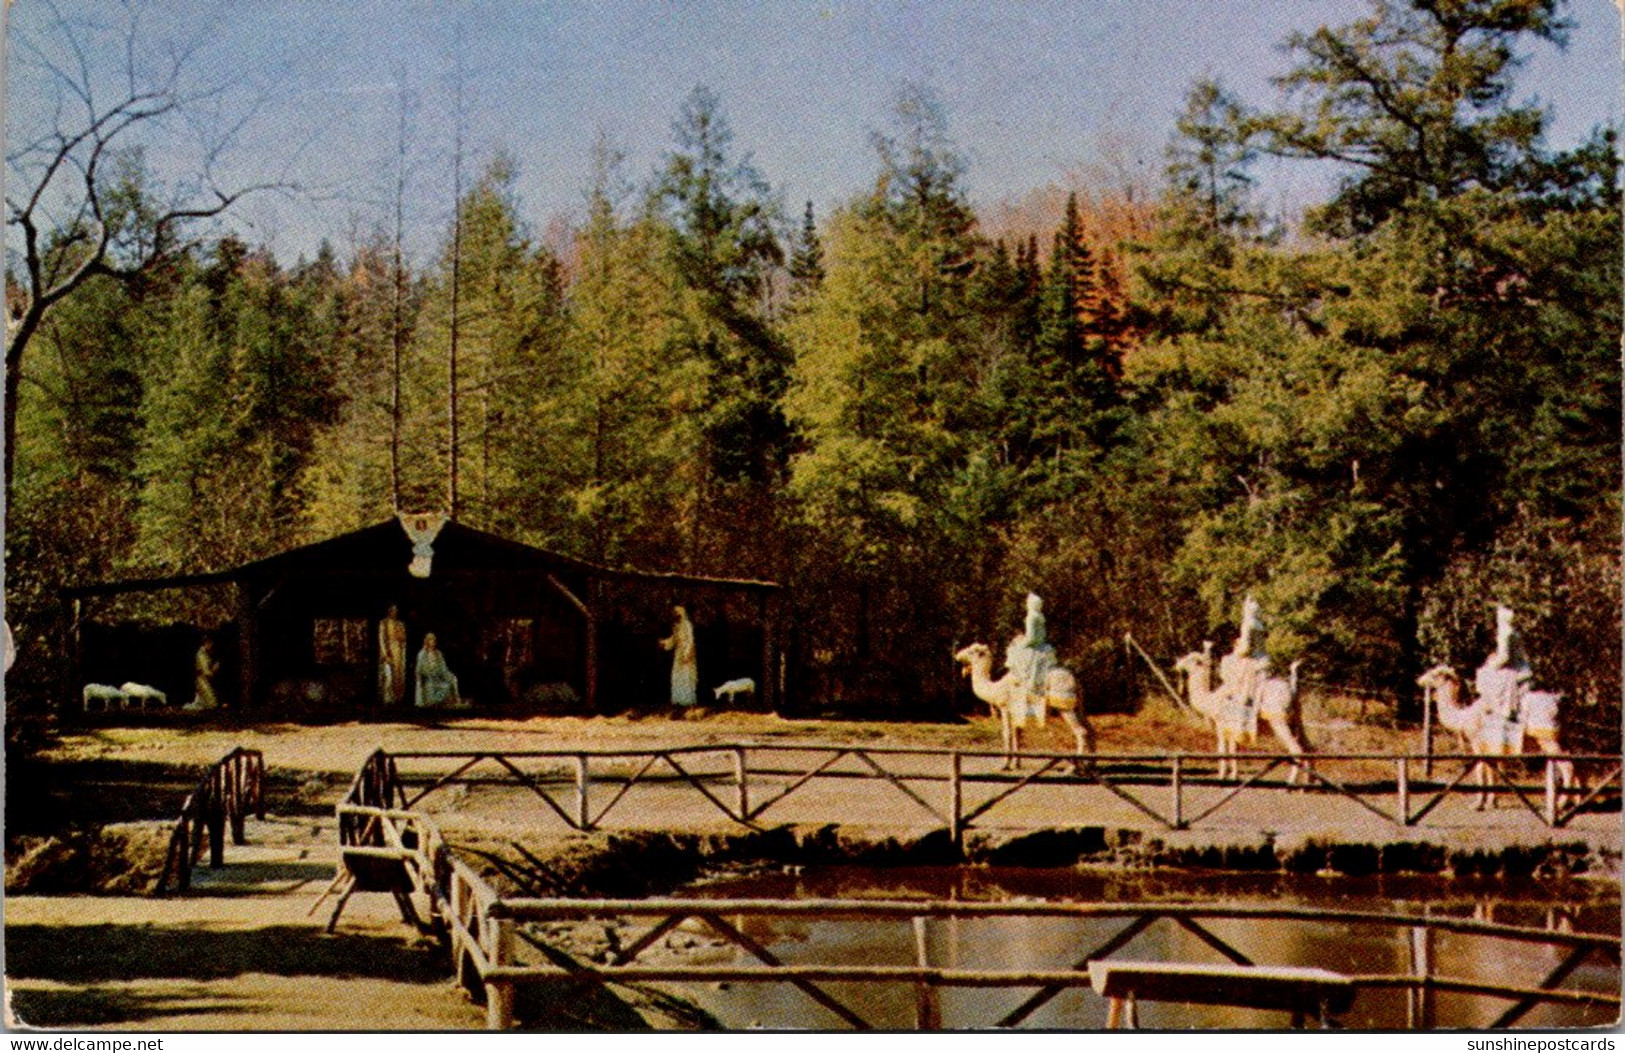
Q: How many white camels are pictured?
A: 3